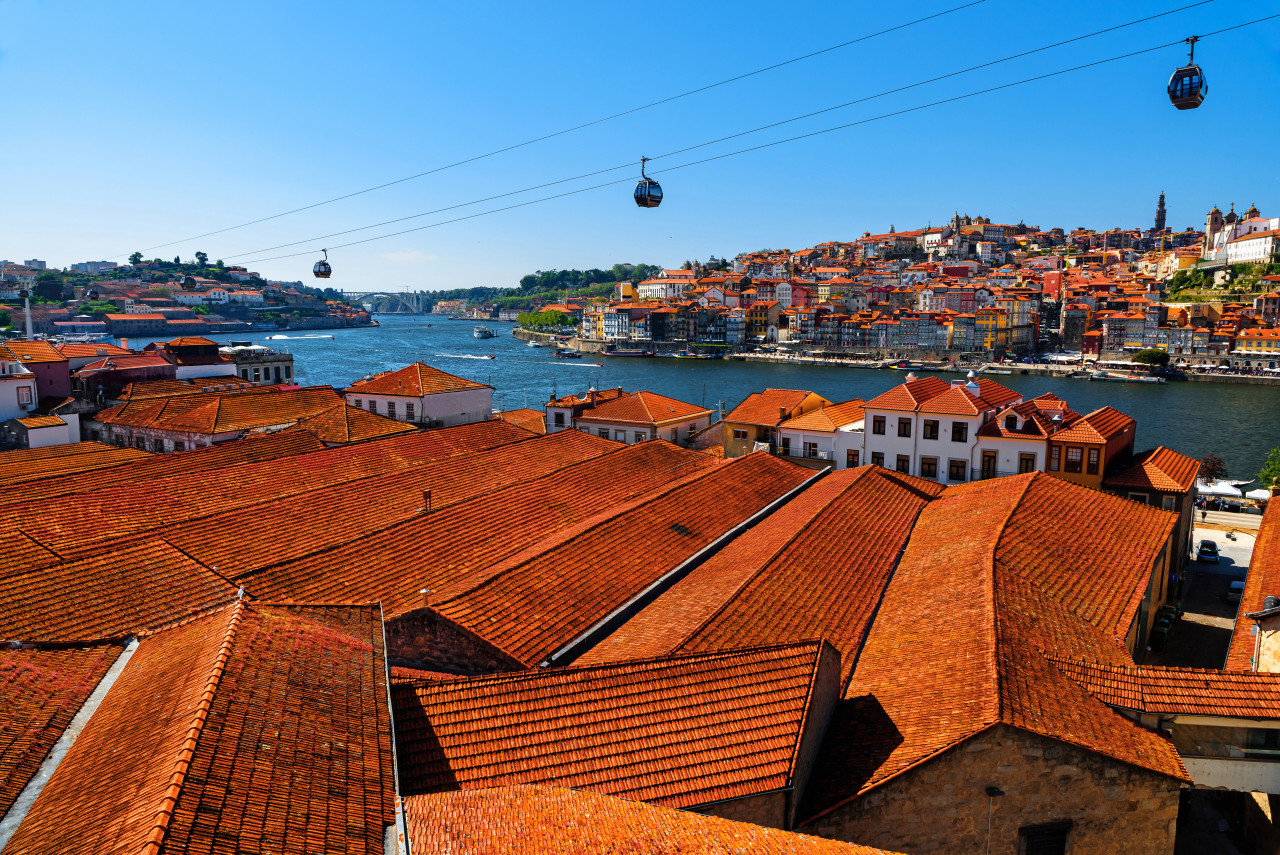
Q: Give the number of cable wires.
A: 3